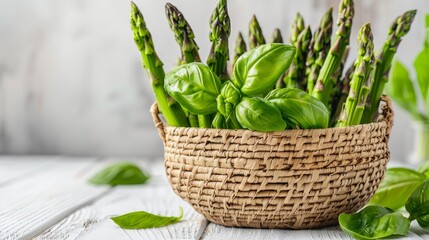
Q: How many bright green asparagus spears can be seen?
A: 12